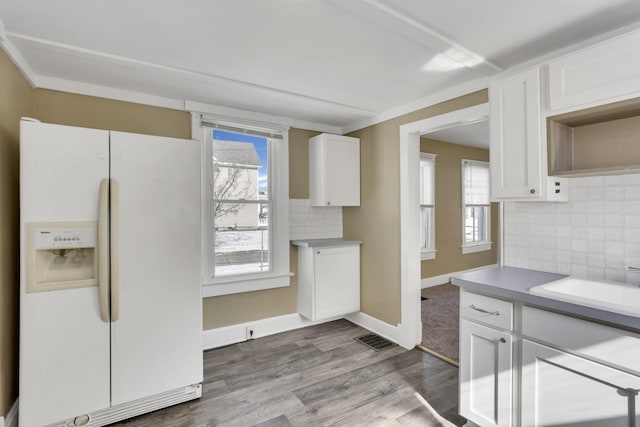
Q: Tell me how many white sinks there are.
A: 1